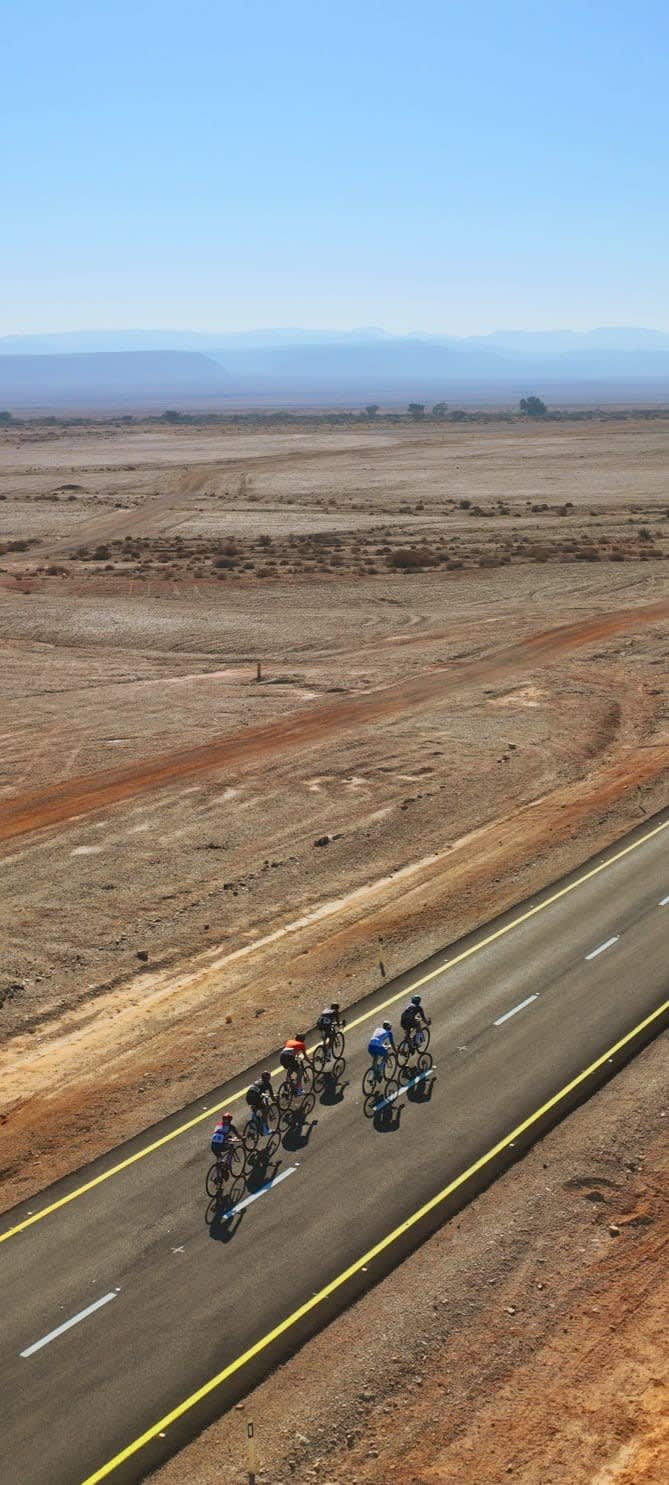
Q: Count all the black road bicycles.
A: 6